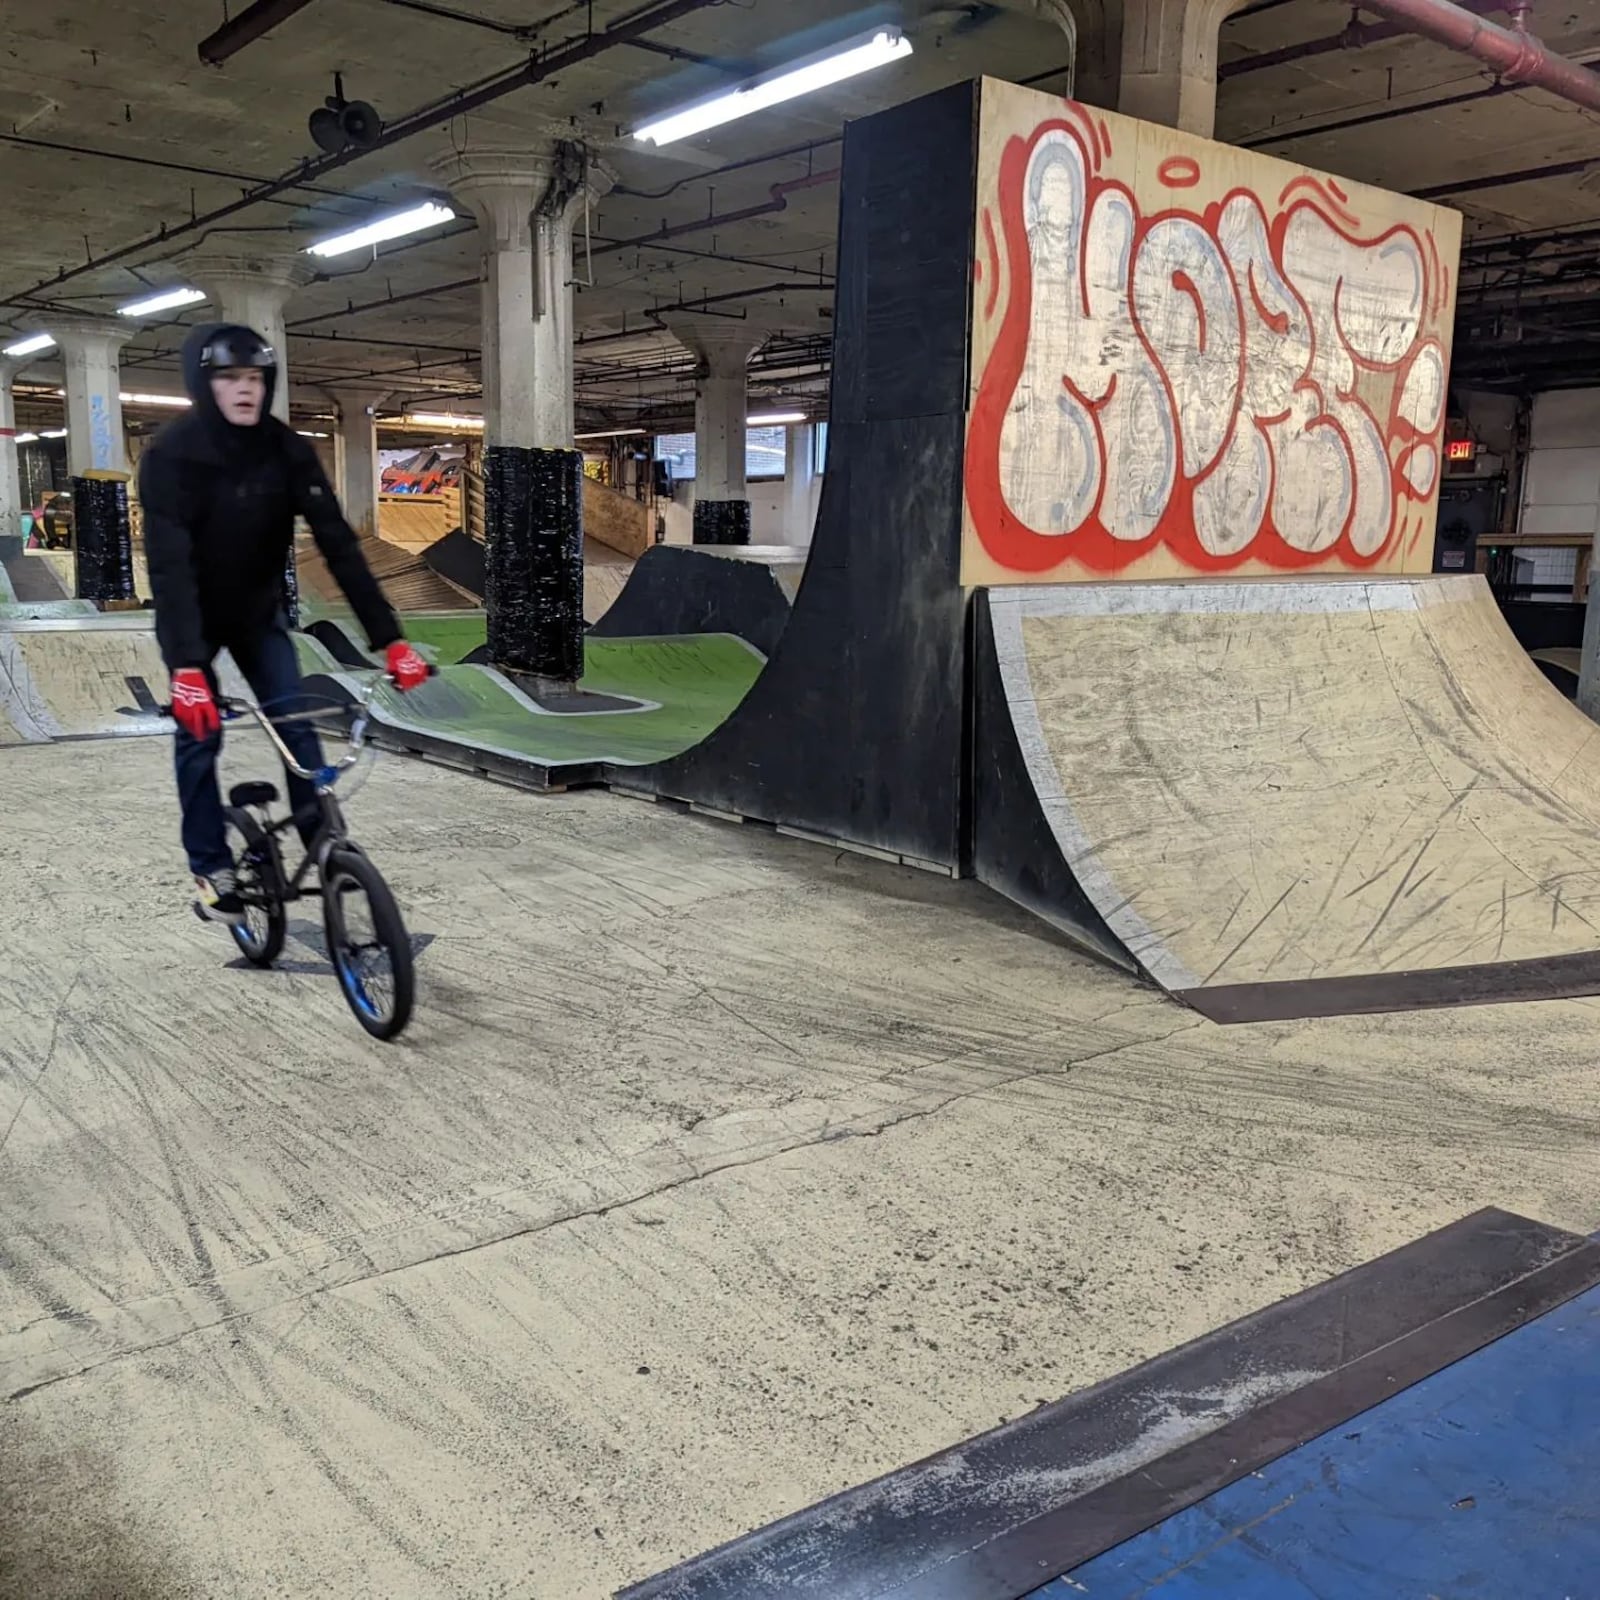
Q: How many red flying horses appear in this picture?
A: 0